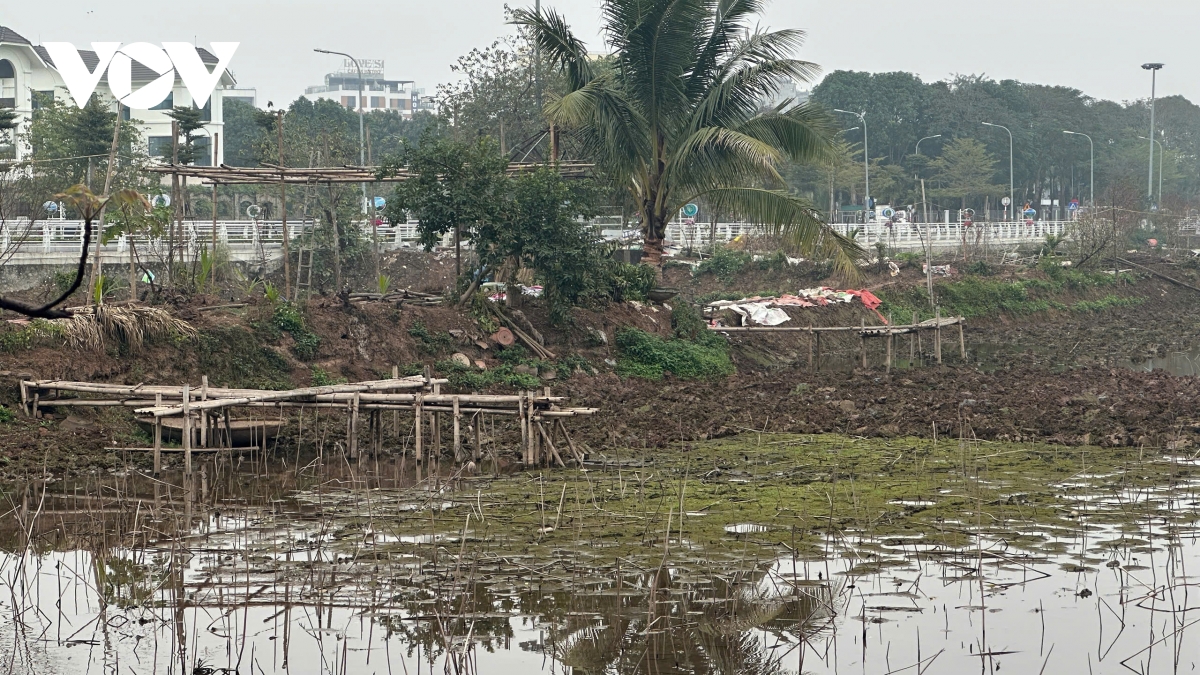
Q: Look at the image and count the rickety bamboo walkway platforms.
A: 2